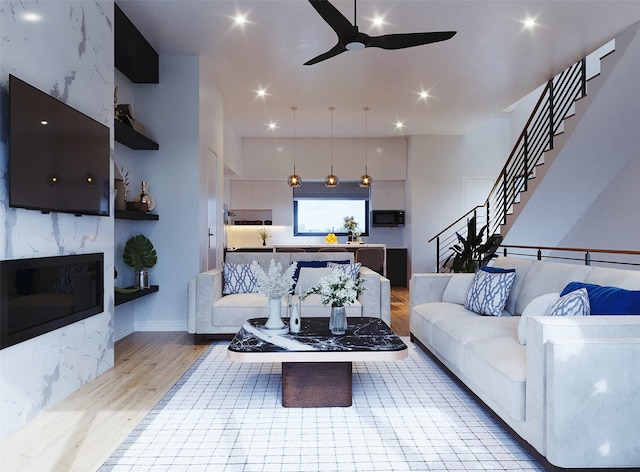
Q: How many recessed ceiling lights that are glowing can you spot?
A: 7